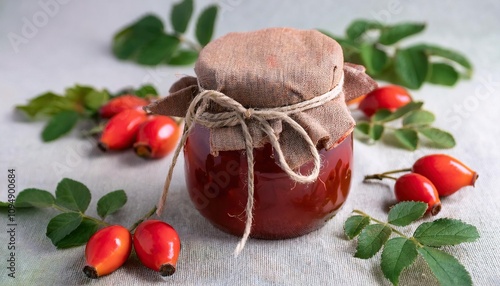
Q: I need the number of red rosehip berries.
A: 8